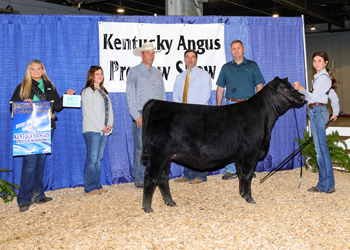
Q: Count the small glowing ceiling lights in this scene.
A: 3